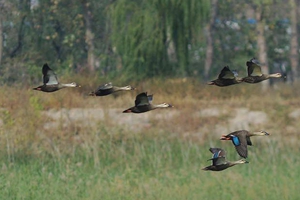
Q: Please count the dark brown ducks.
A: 7